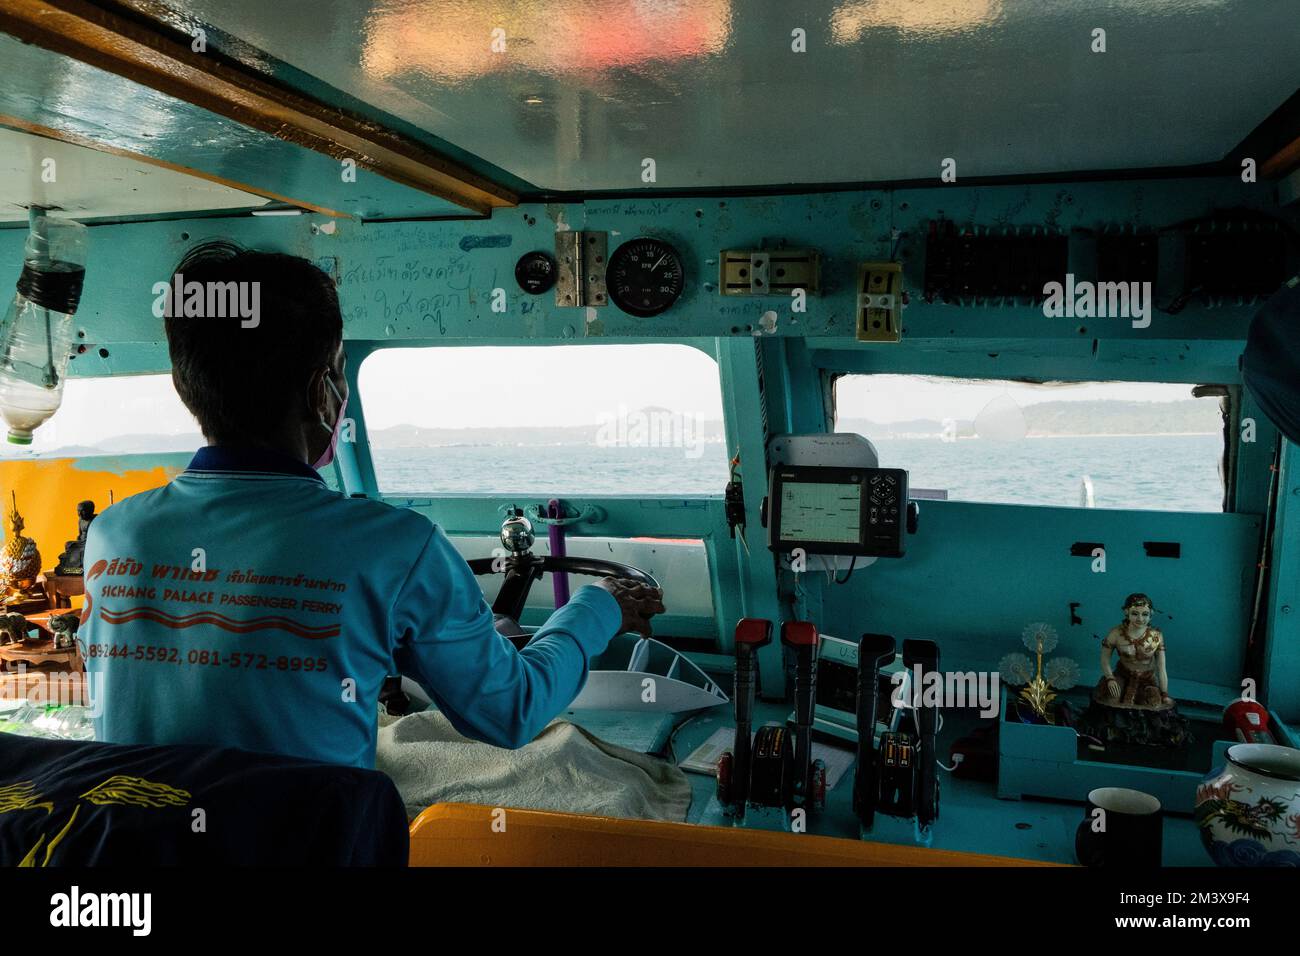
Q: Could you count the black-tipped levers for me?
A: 2